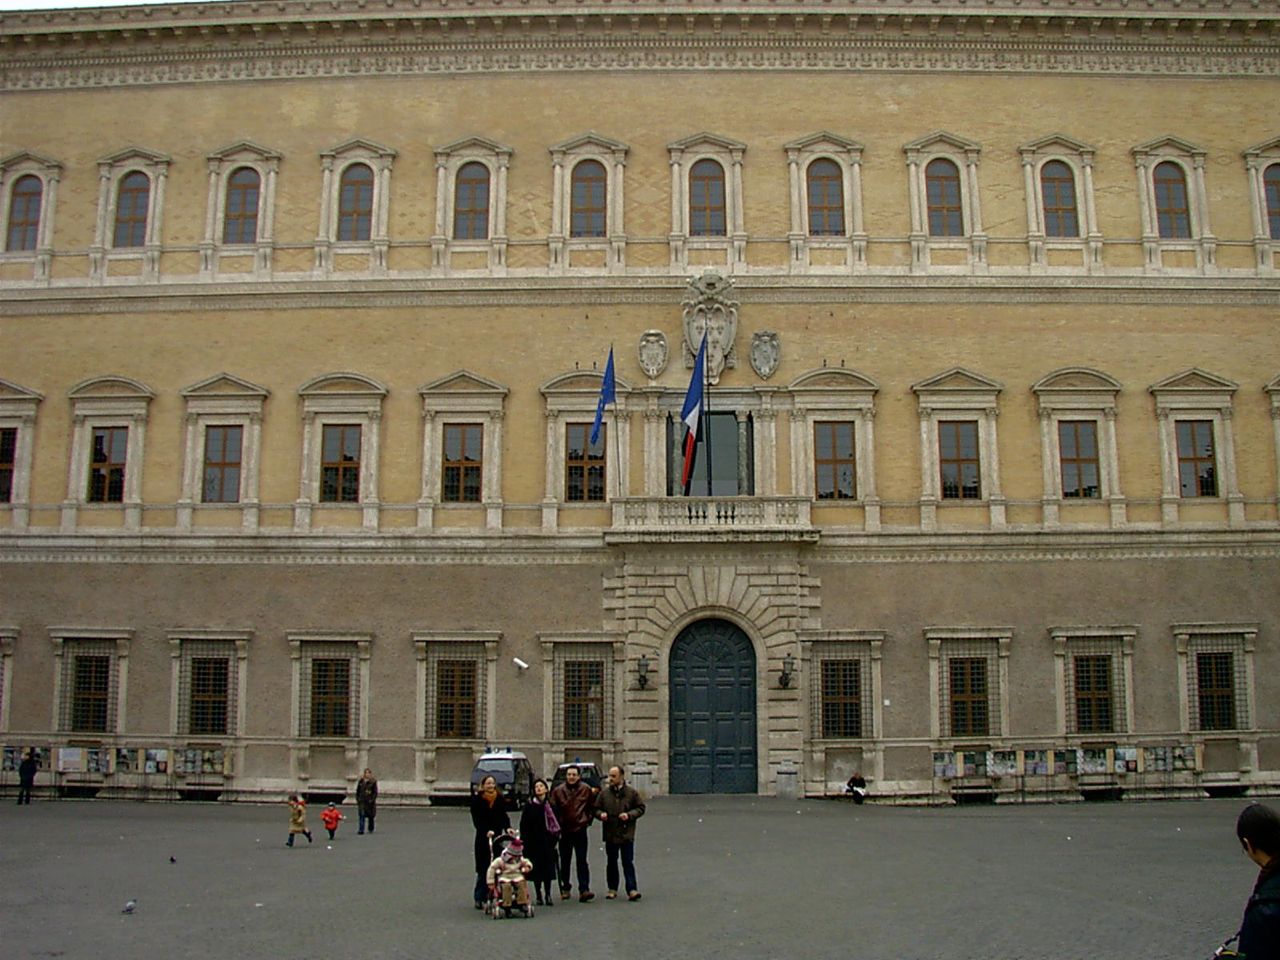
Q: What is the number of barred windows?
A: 9